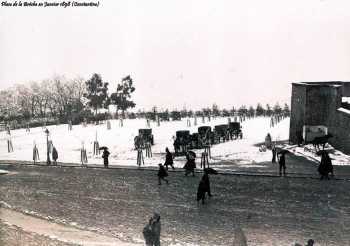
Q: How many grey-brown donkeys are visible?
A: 0